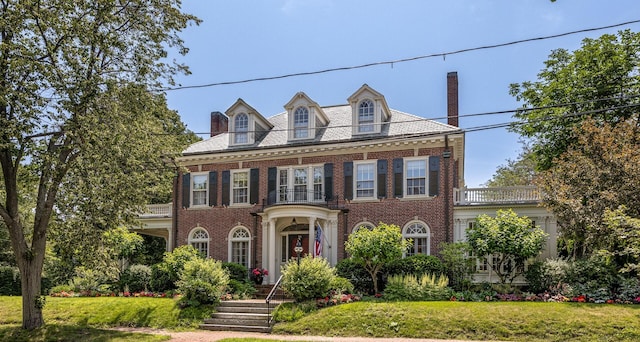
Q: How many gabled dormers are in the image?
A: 3